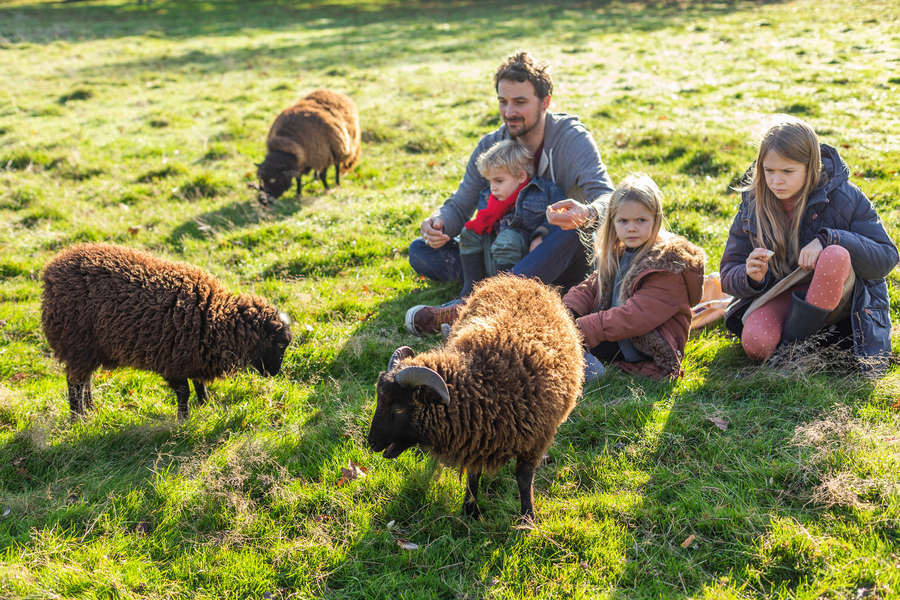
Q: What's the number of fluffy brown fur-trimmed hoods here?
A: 1